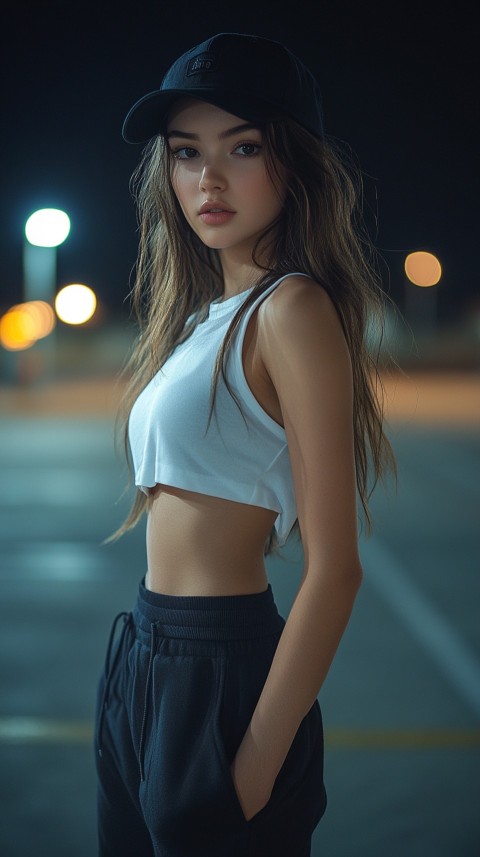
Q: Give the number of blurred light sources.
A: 4